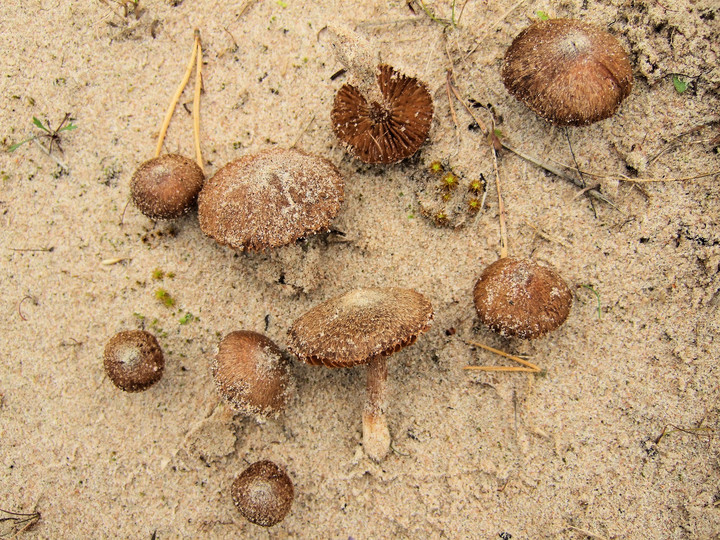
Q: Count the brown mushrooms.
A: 9